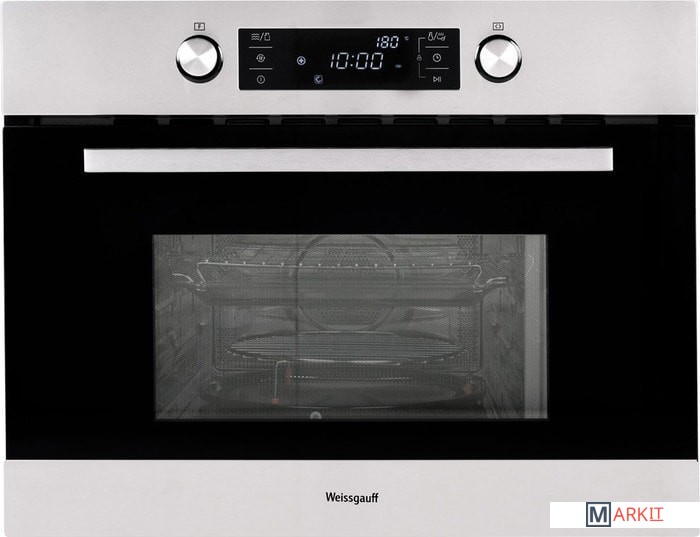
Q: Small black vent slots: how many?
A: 9